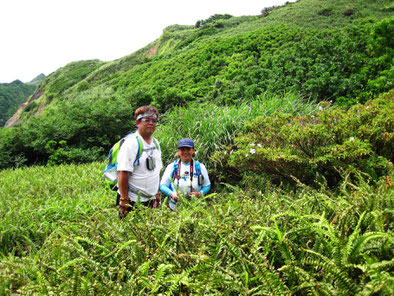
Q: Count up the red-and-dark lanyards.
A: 1